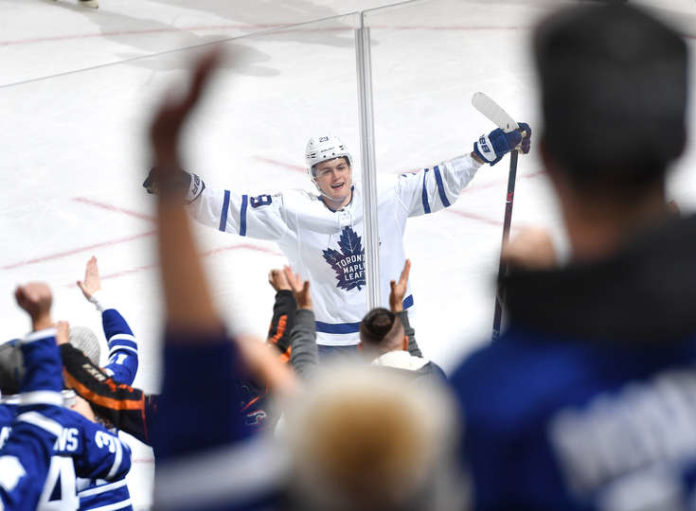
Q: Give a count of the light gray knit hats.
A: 1